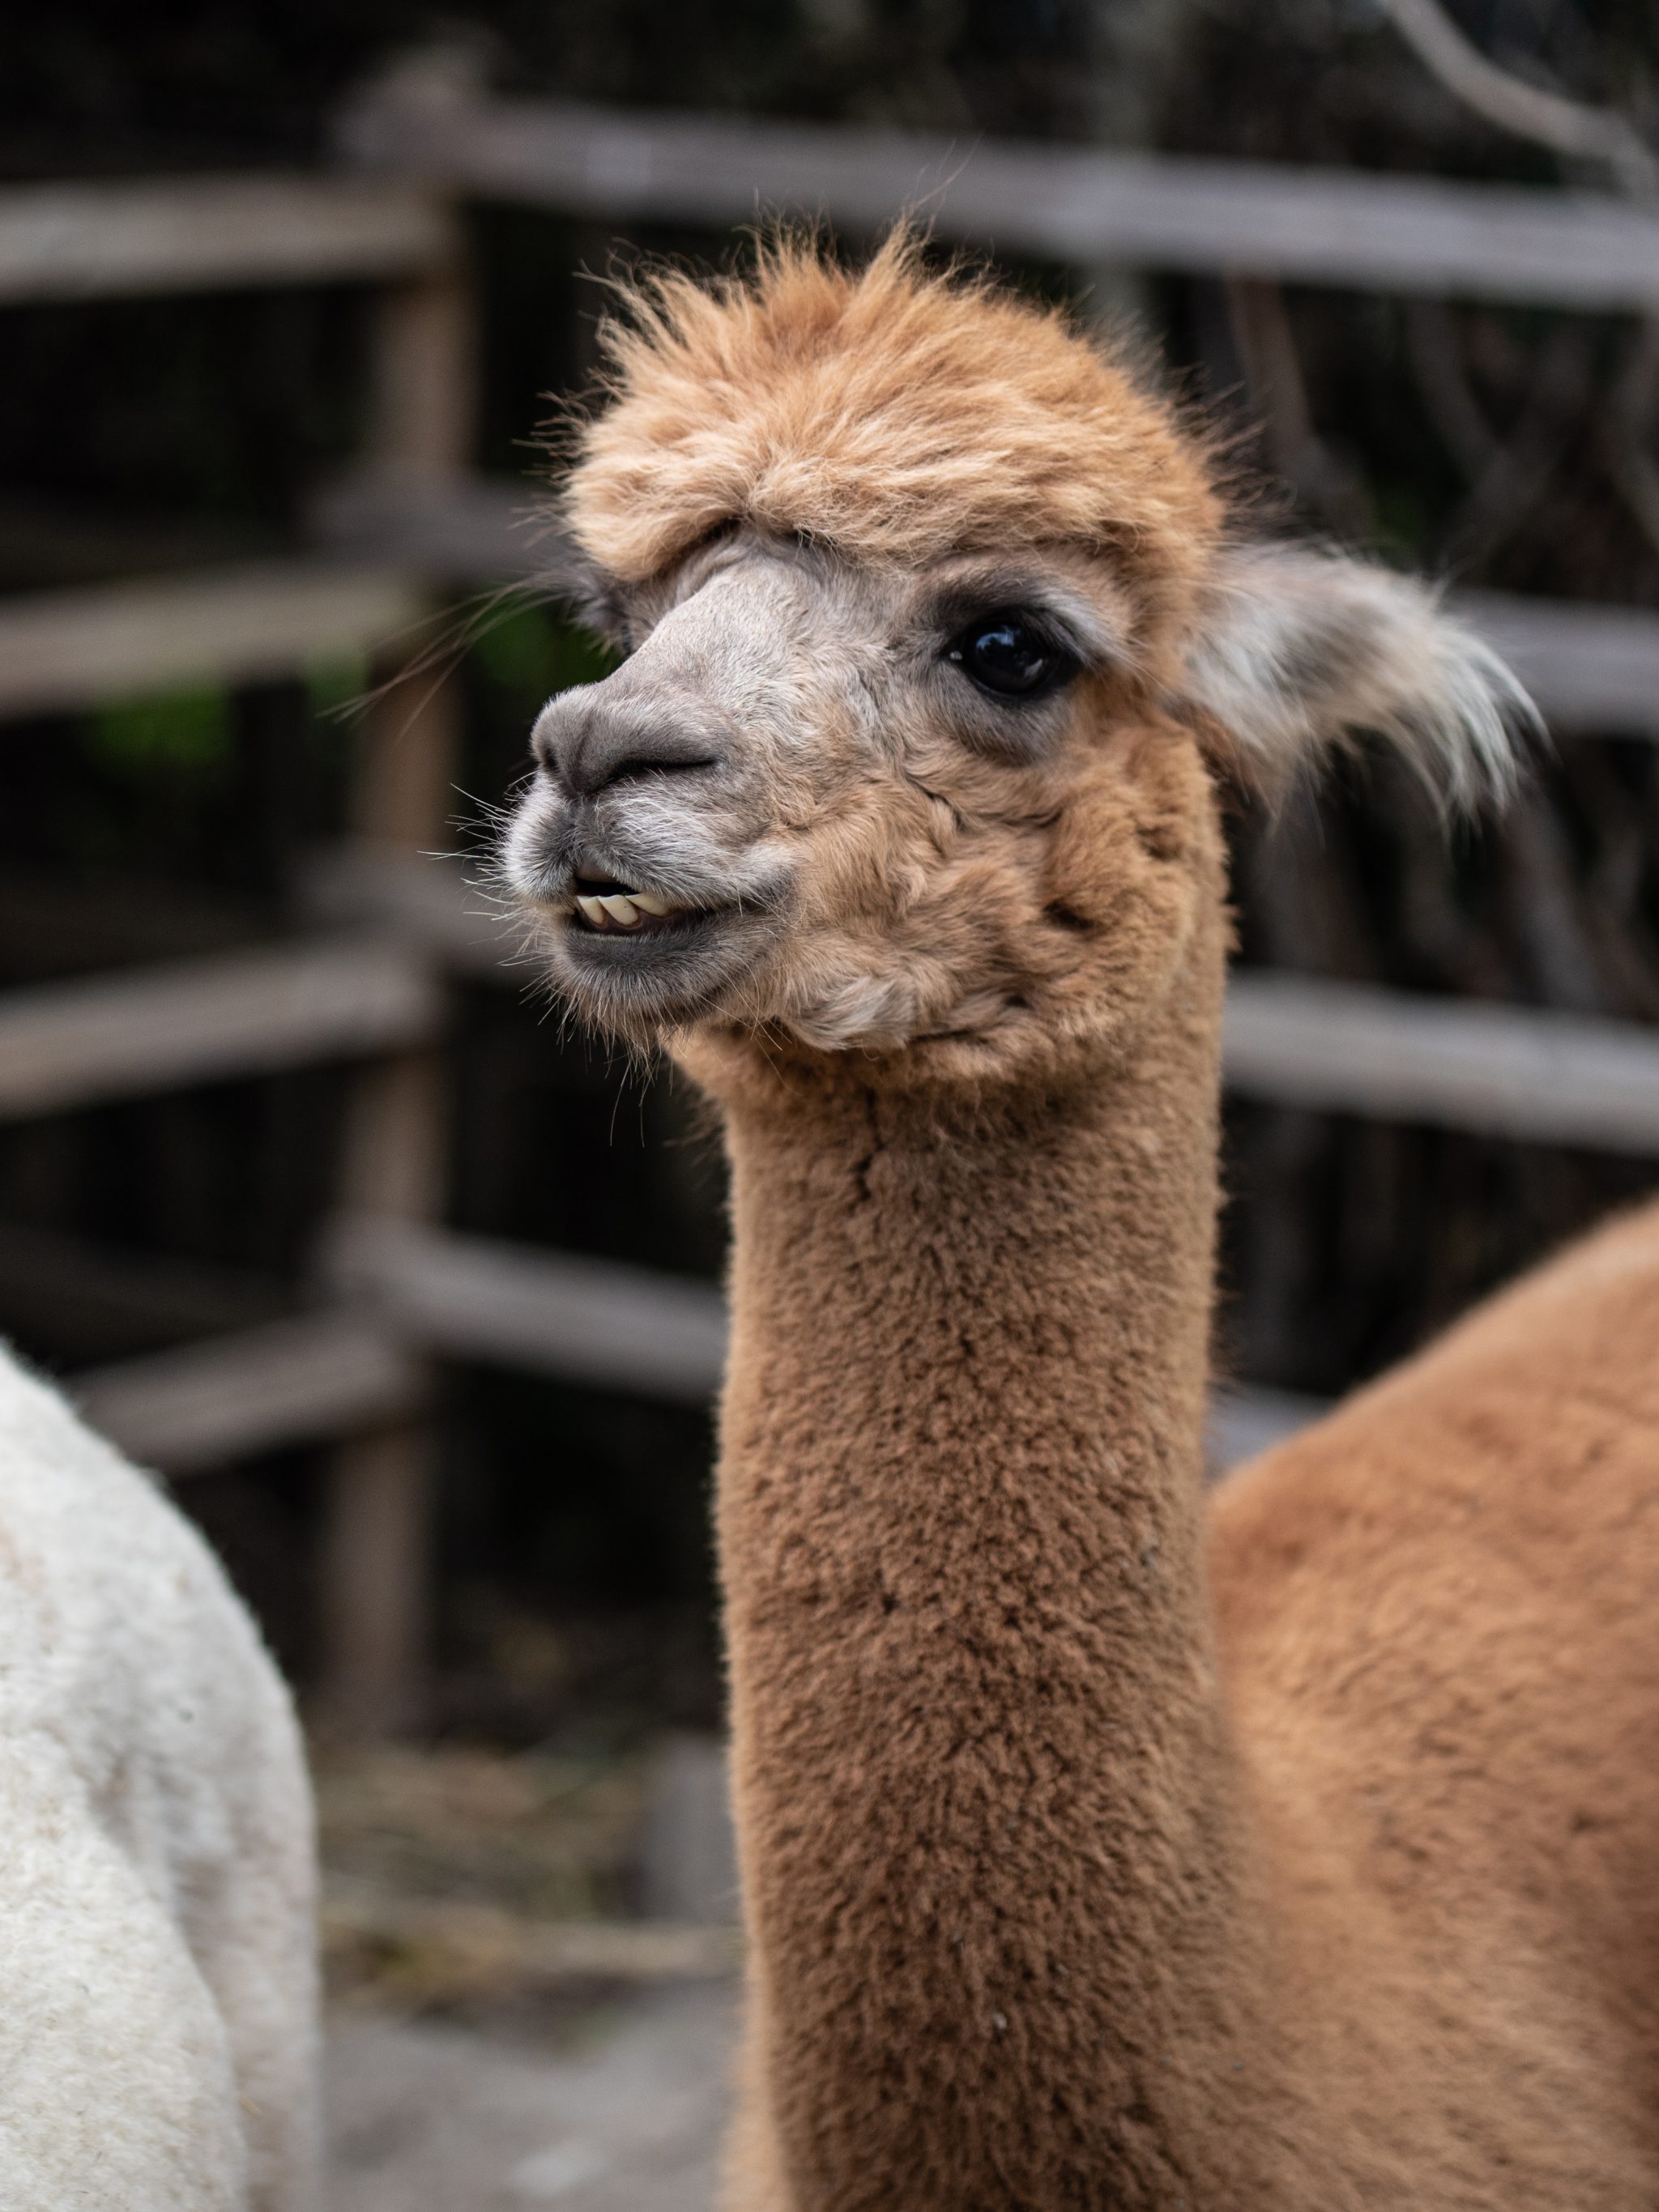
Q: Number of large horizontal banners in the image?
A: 0